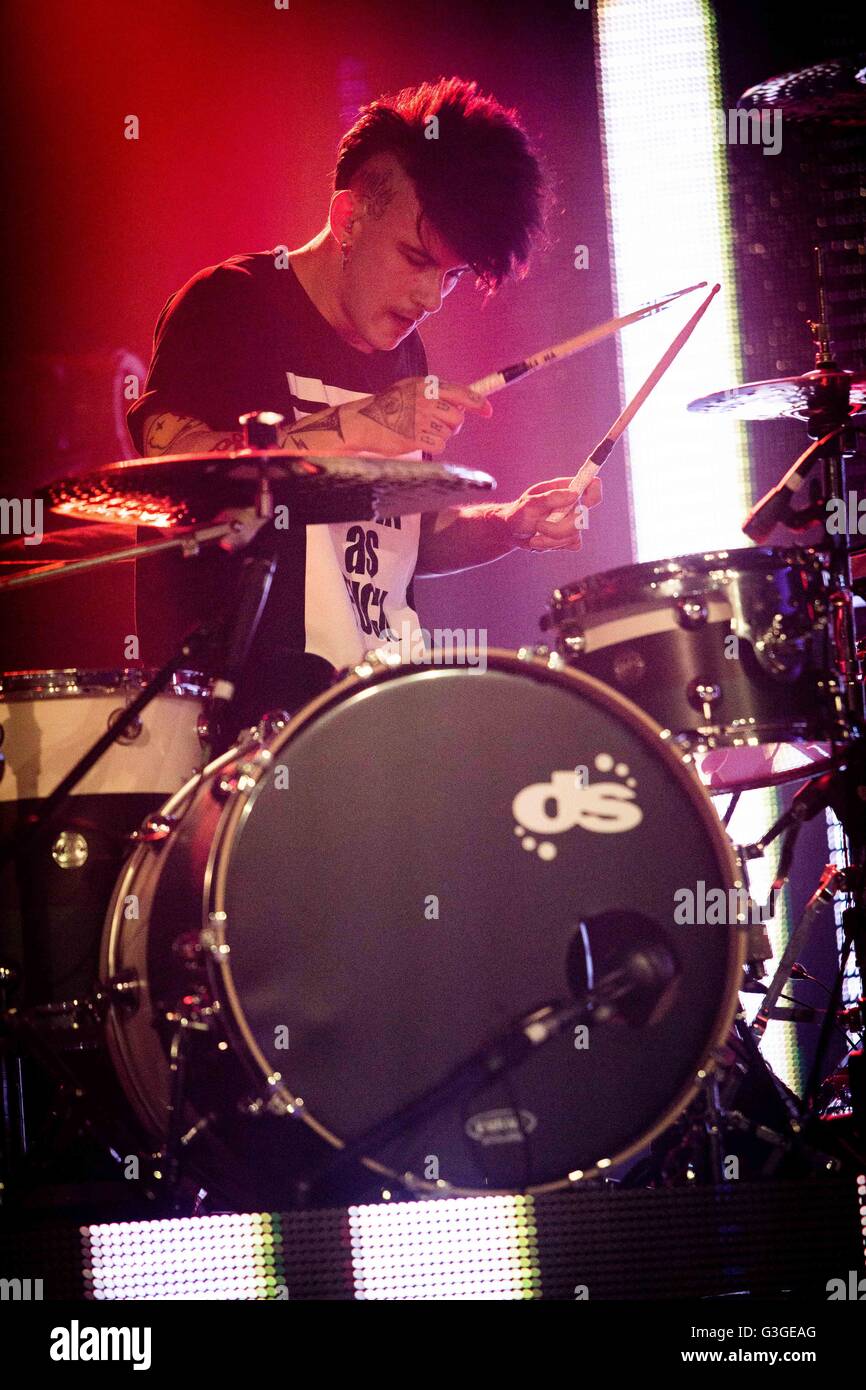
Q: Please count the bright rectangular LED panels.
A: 3